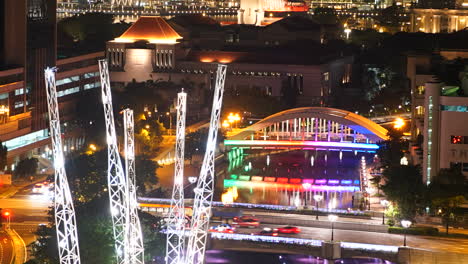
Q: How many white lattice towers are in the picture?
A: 5